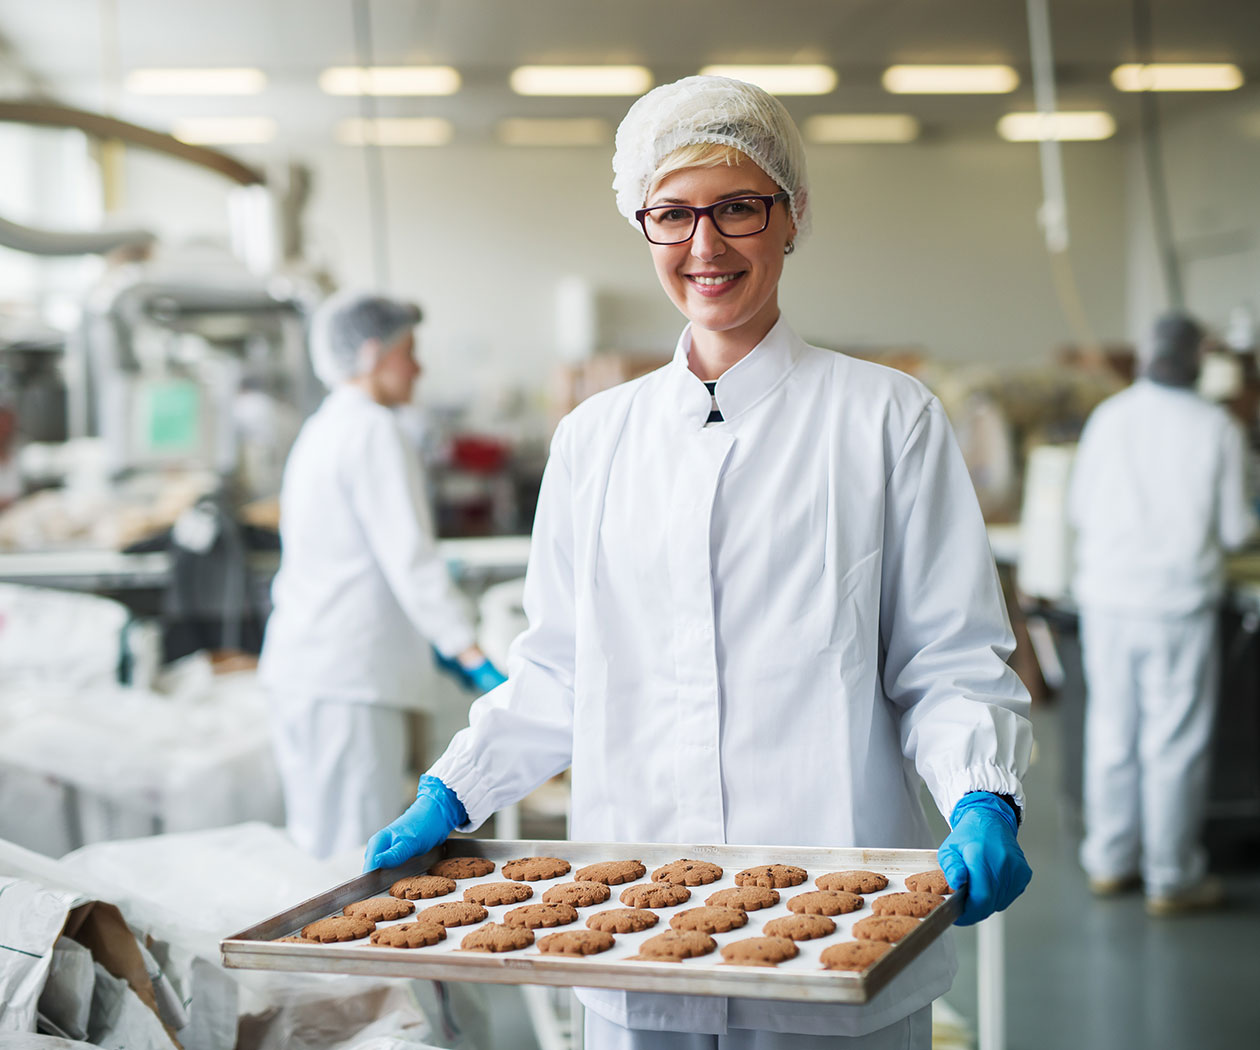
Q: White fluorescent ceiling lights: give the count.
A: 11